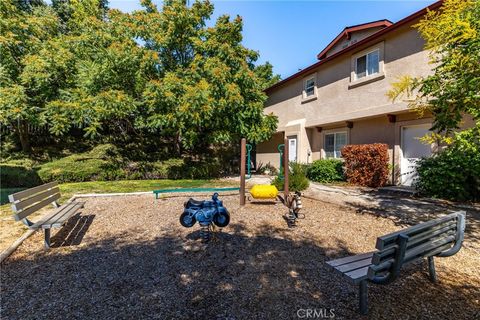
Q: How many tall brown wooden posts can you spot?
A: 2